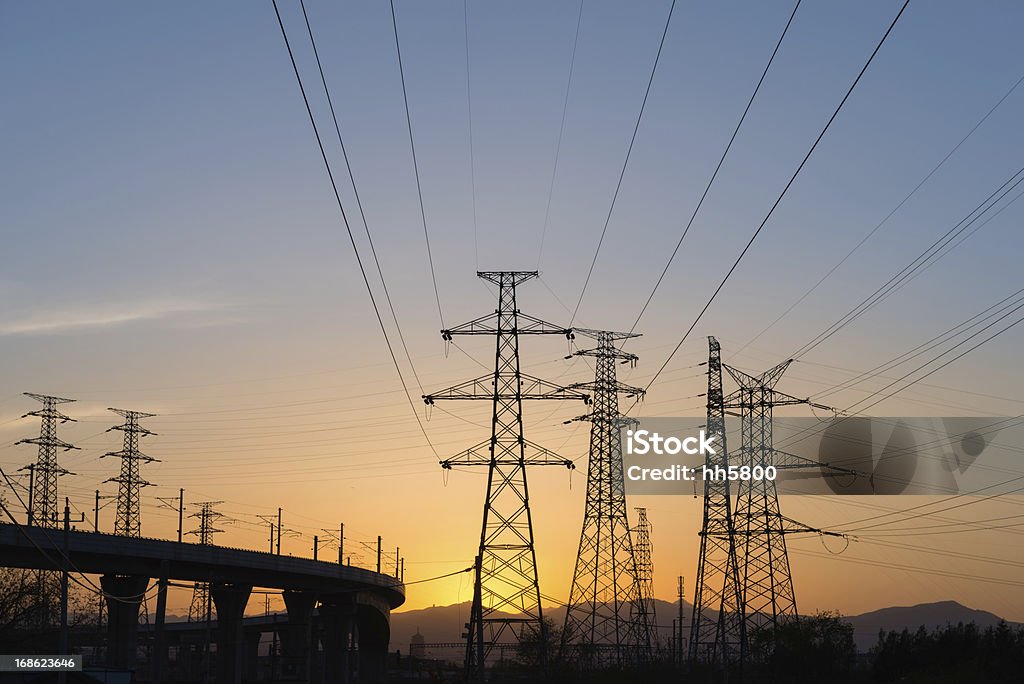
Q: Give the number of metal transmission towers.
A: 8